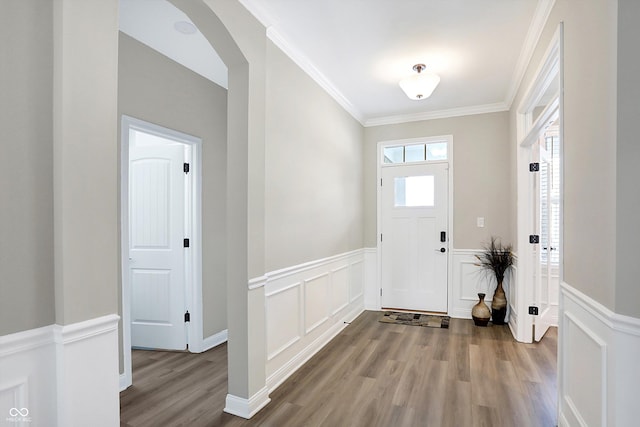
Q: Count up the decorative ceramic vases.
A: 2